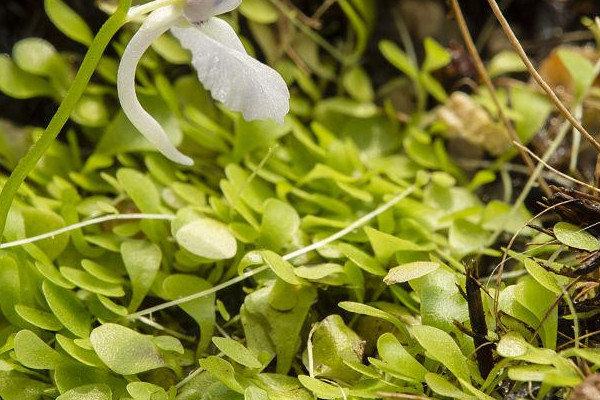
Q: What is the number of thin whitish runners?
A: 2